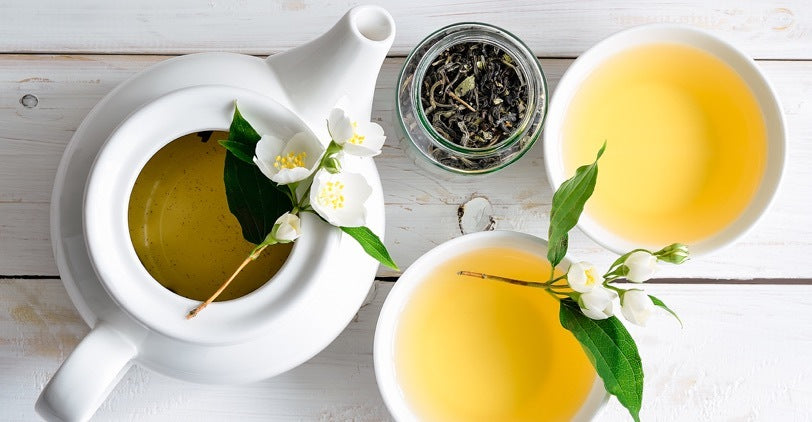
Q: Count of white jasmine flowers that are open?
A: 3